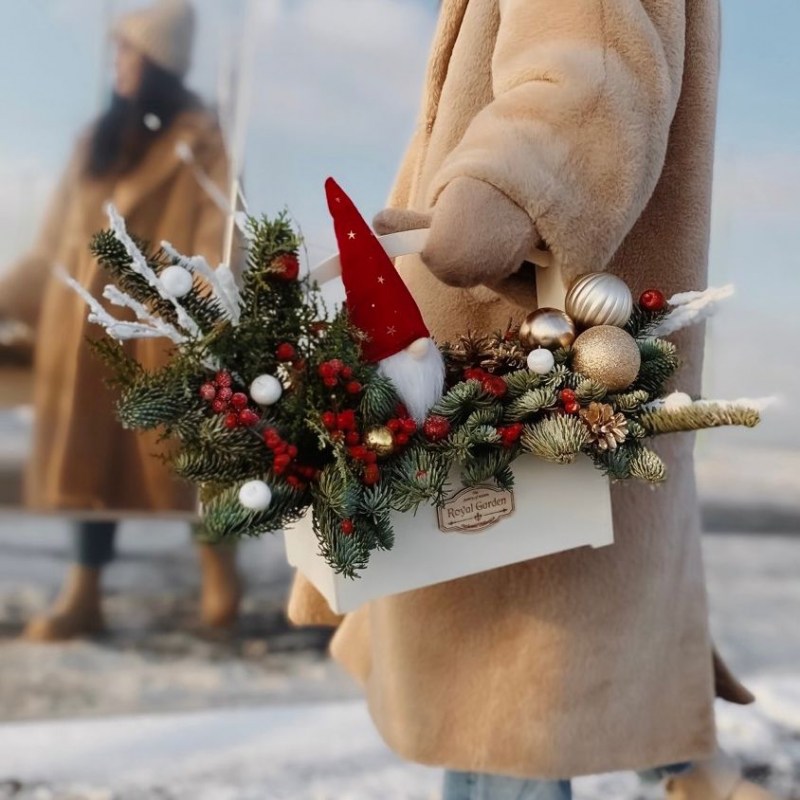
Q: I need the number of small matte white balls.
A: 5